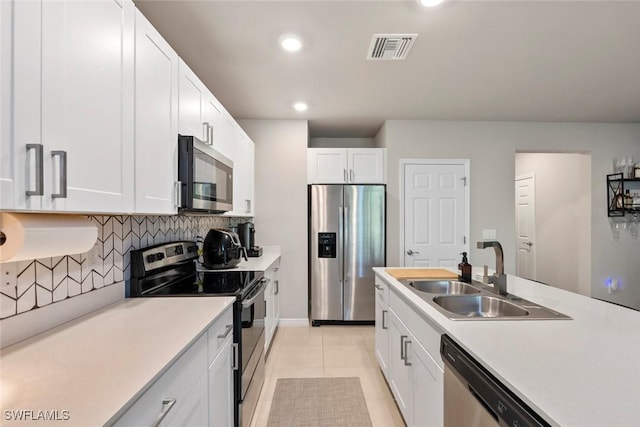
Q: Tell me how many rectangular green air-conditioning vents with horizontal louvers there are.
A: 0